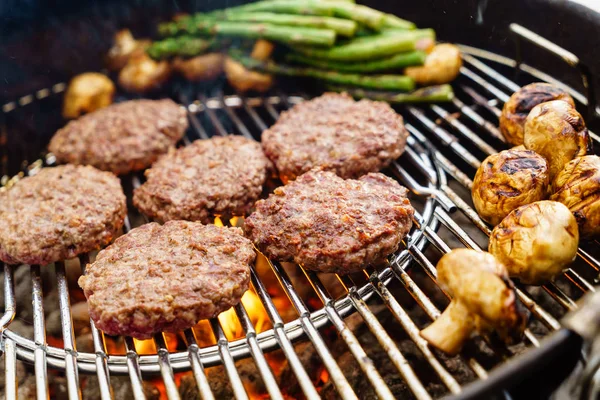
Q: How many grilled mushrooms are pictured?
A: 12